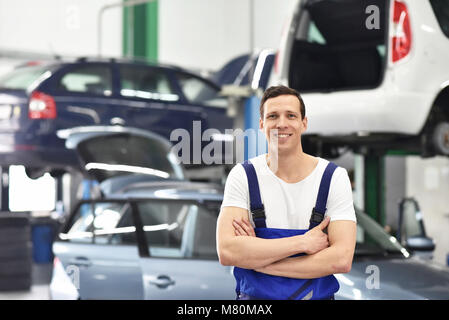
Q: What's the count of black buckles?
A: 2